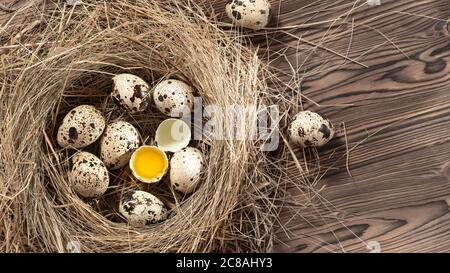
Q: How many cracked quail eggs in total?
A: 1